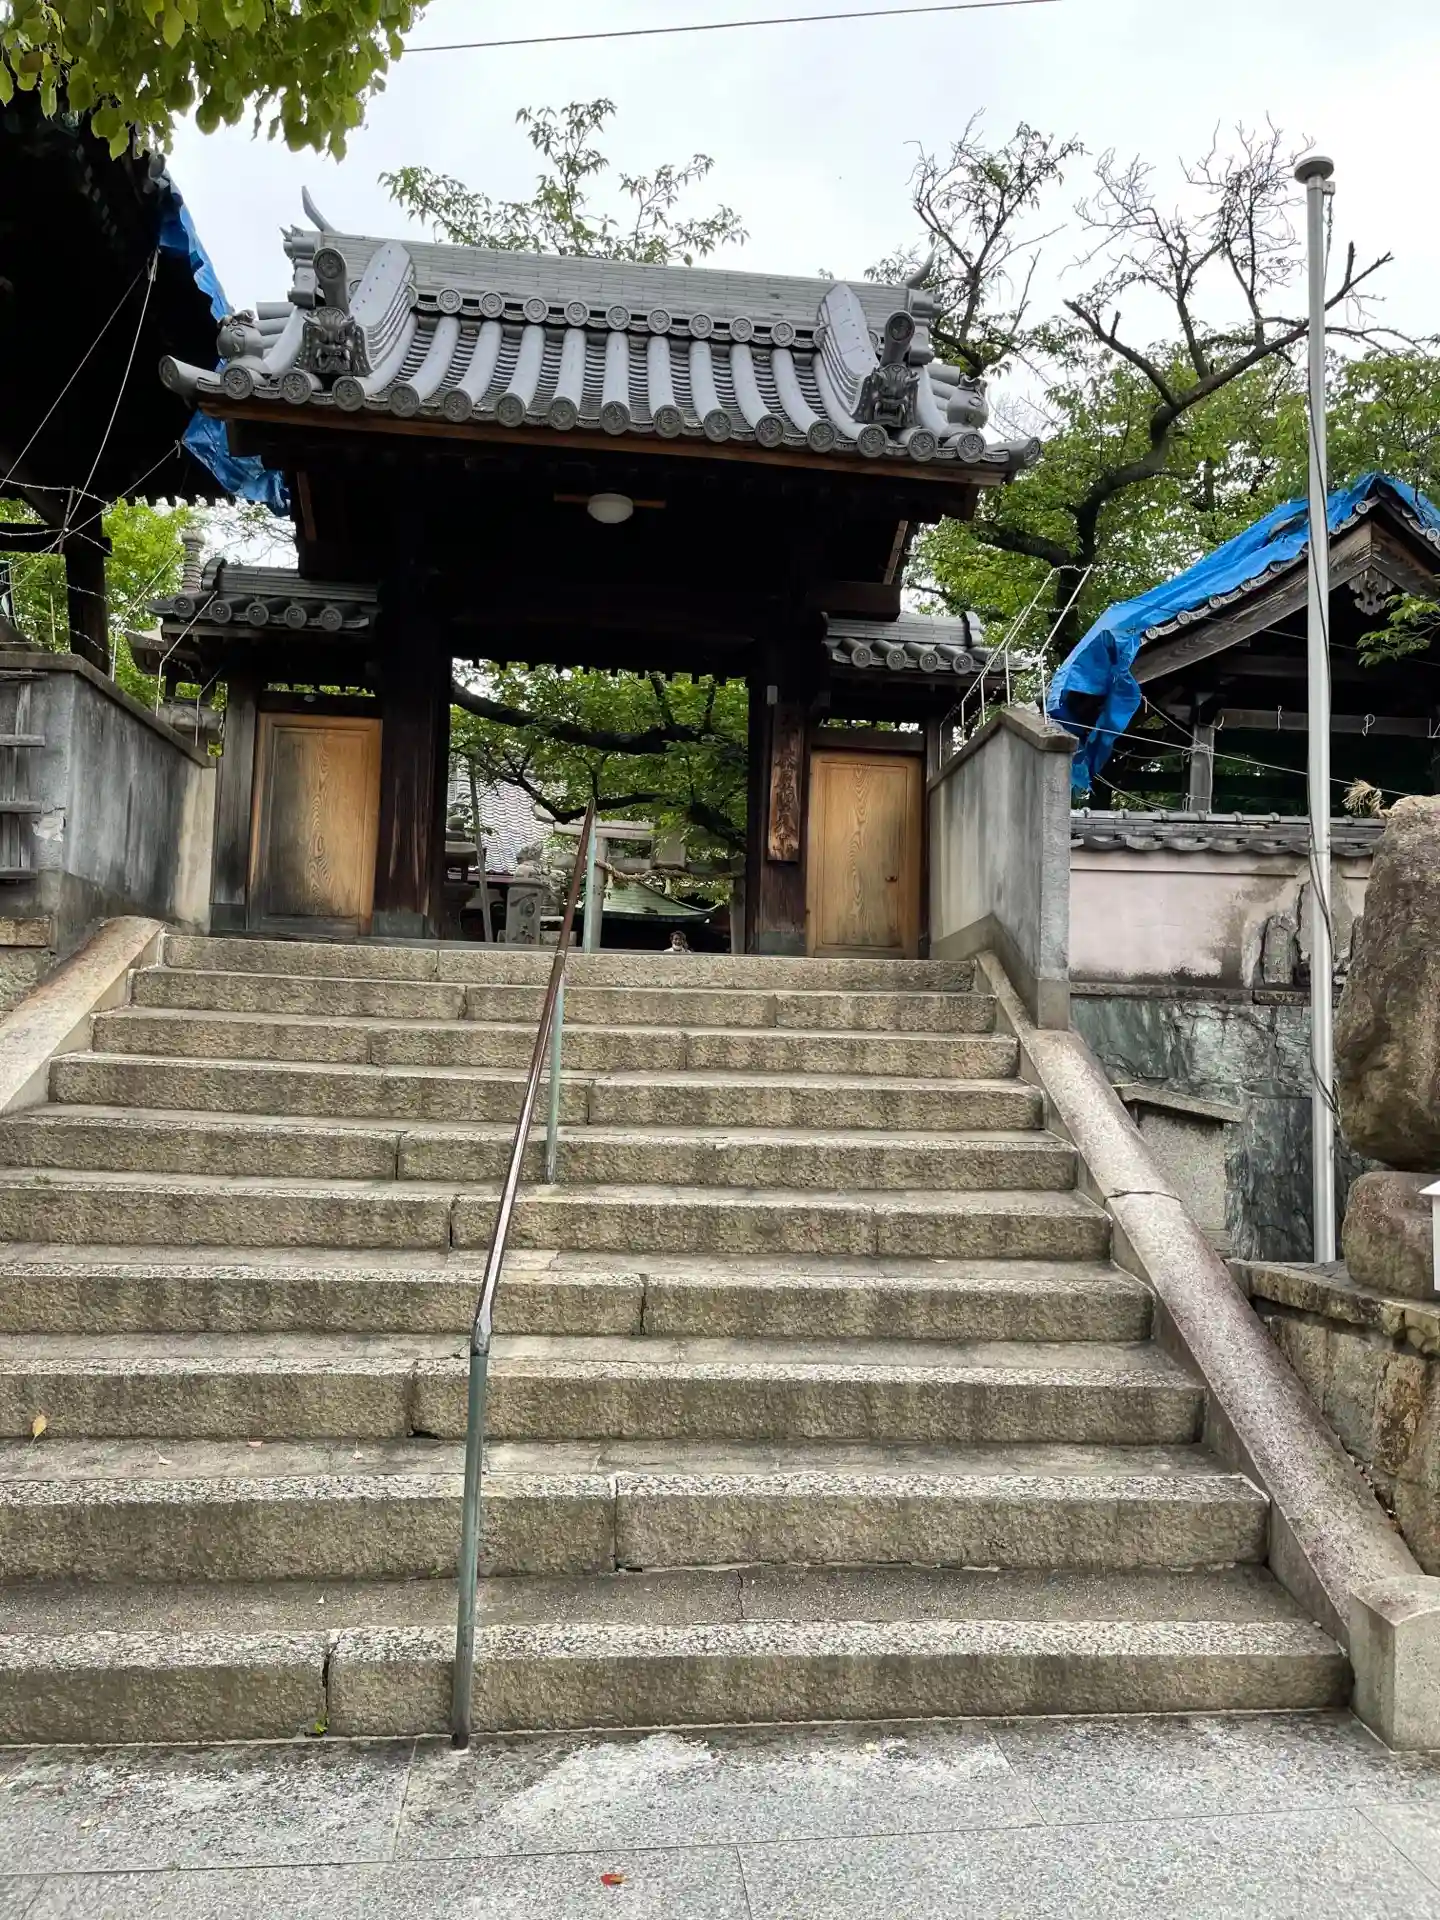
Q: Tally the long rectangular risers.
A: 10